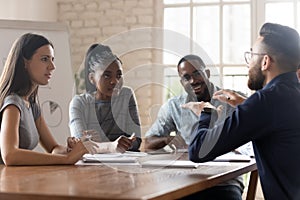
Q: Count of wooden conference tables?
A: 1